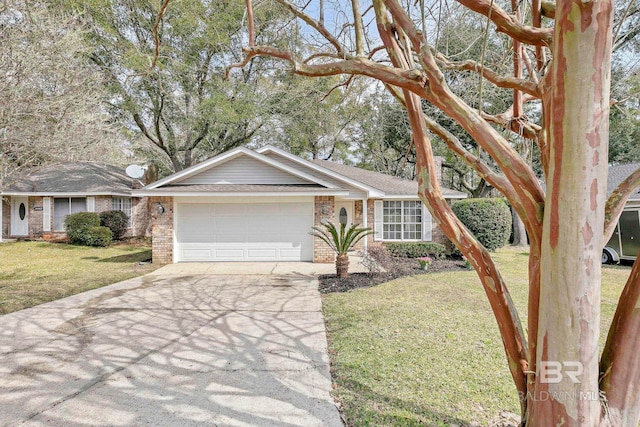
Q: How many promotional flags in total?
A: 0